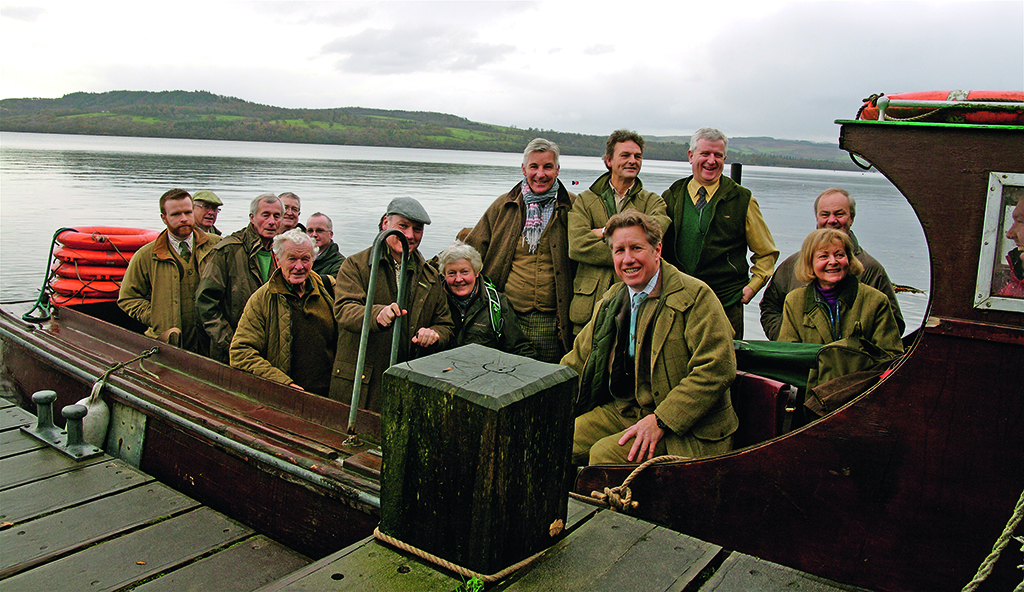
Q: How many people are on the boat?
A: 15